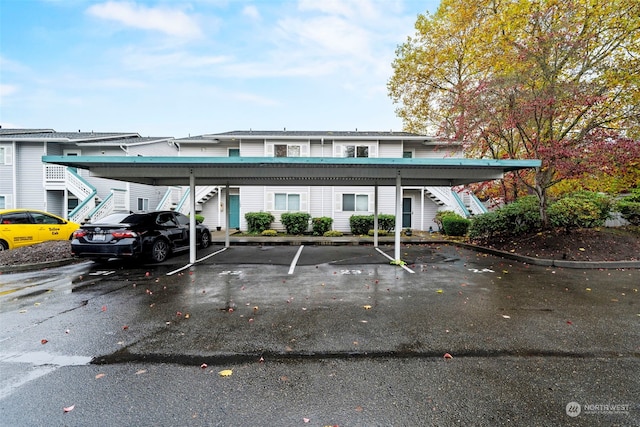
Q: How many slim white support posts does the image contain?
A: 4